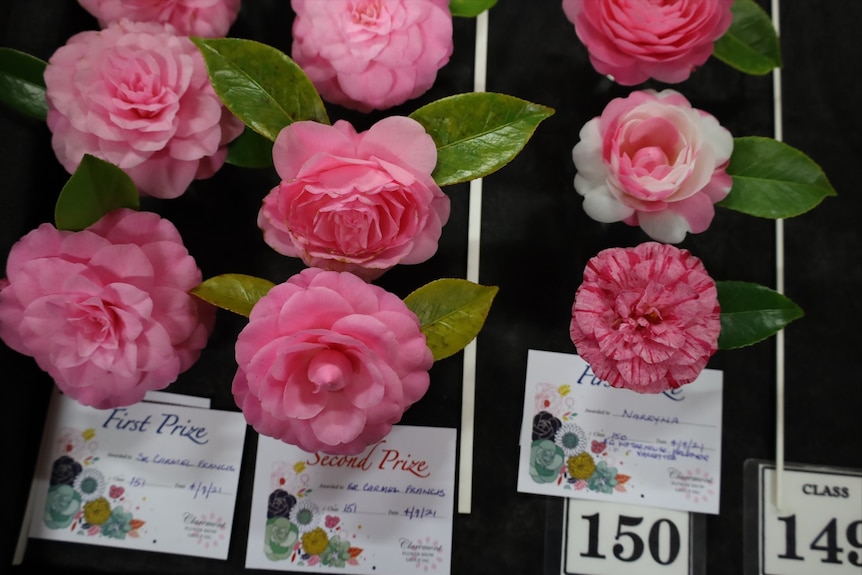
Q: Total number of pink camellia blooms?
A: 9